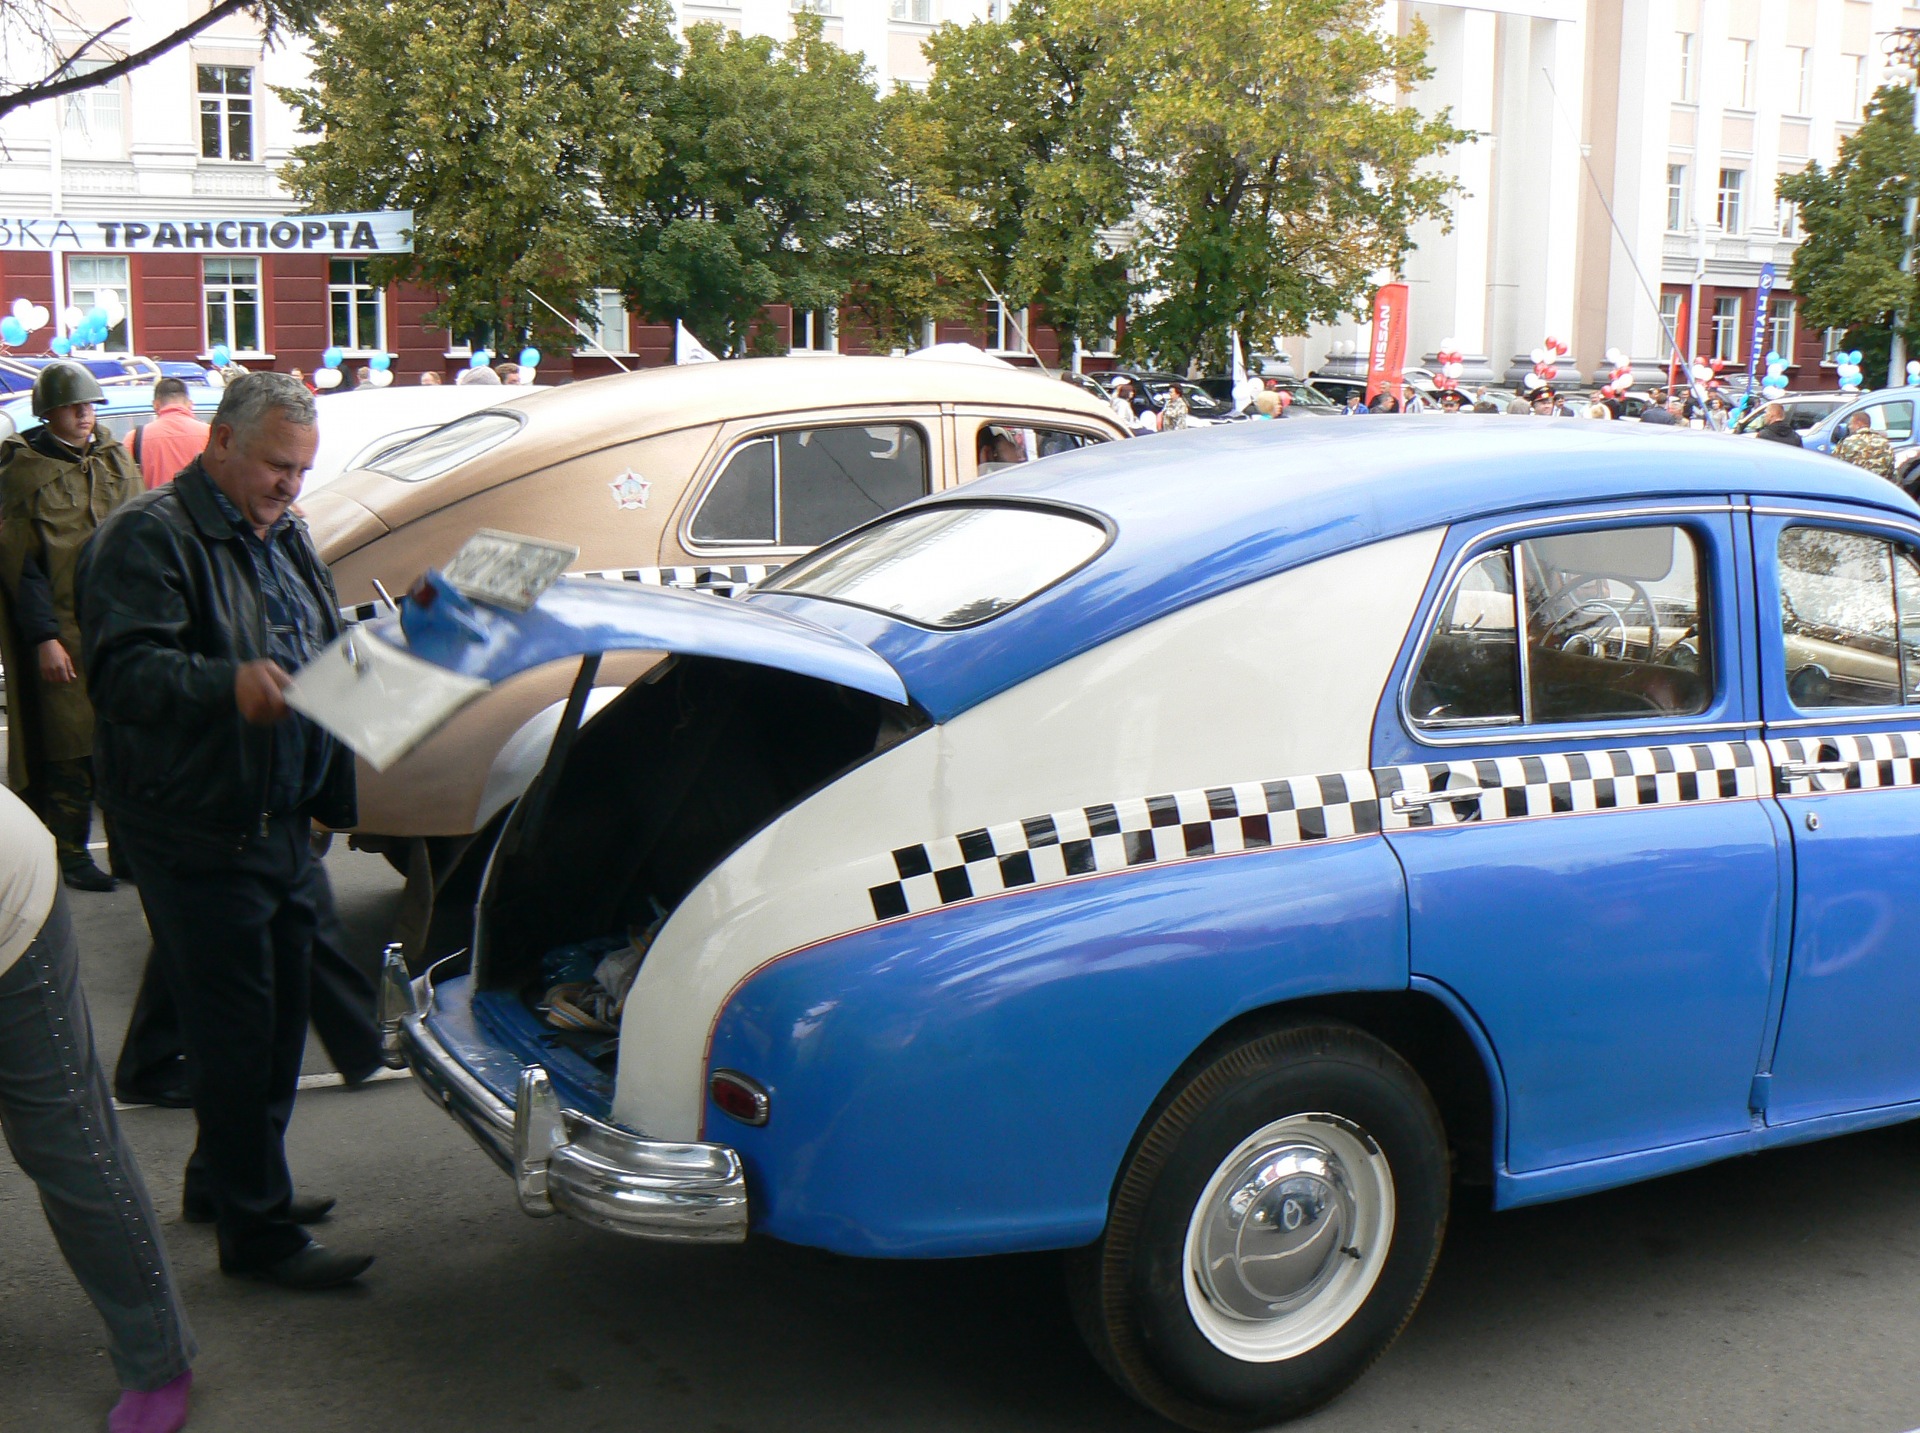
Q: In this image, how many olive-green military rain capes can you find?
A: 1